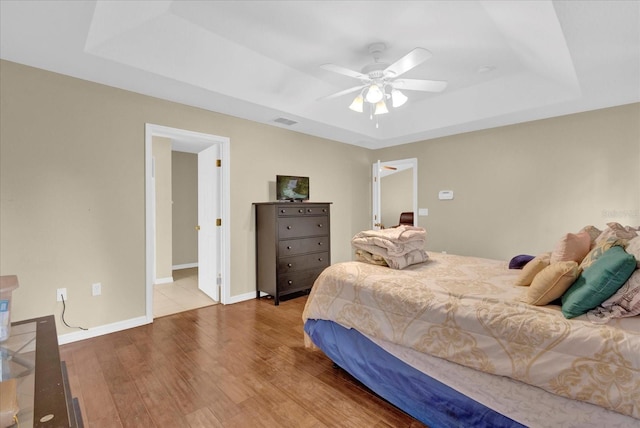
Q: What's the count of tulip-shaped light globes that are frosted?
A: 4